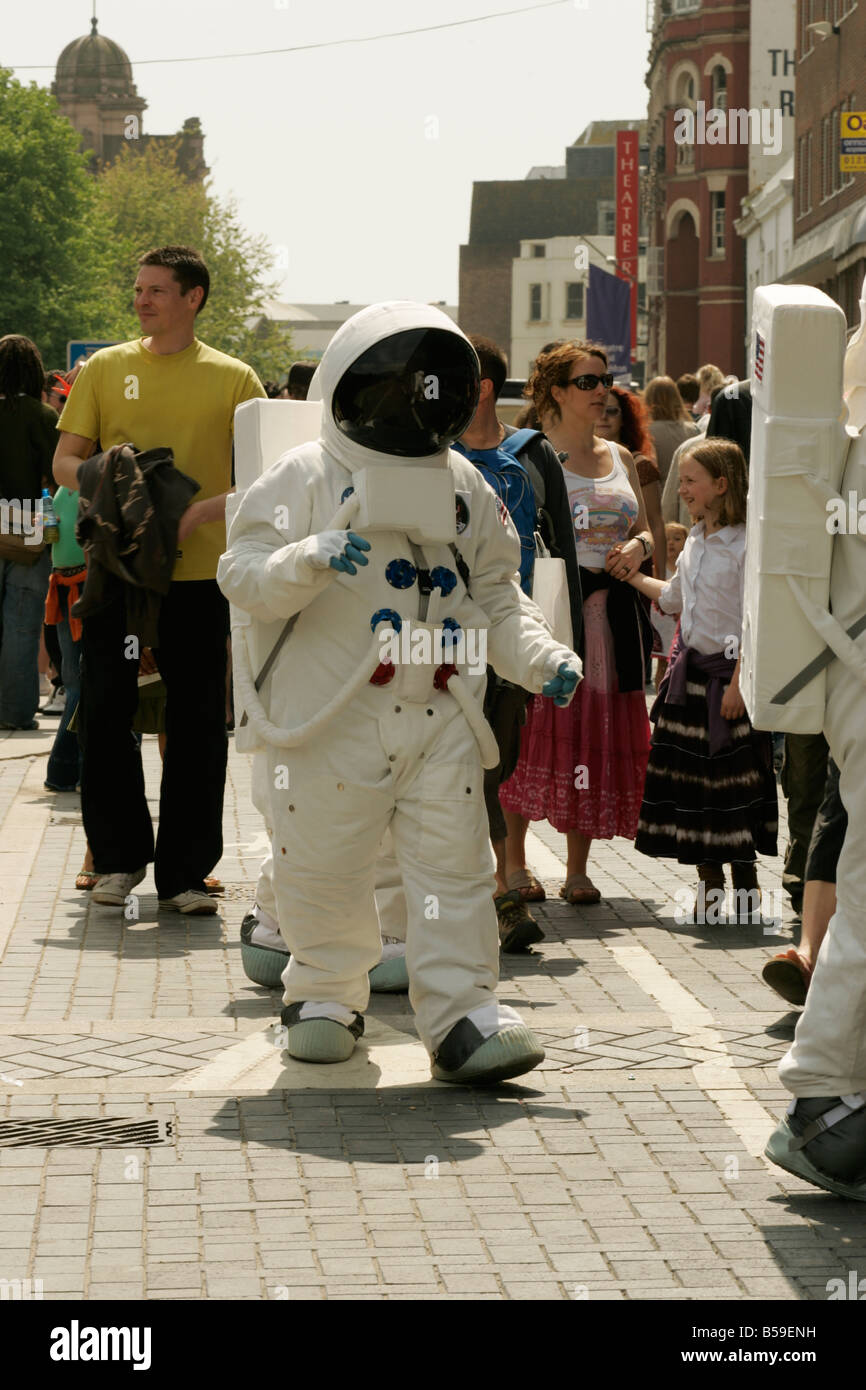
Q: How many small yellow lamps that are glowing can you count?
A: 0